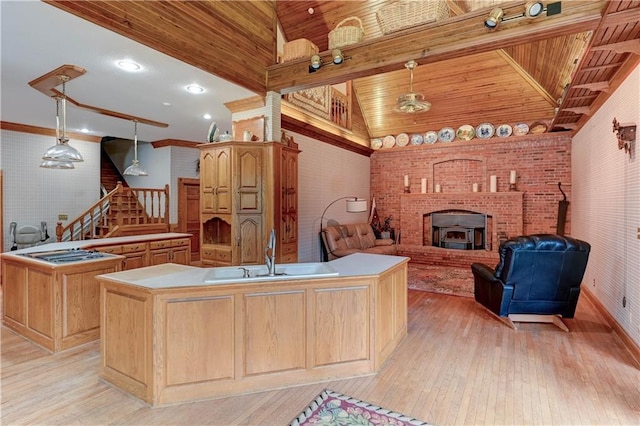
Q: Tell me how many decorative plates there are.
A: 11